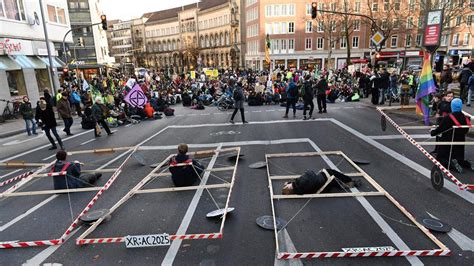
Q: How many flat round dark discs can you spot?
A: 11